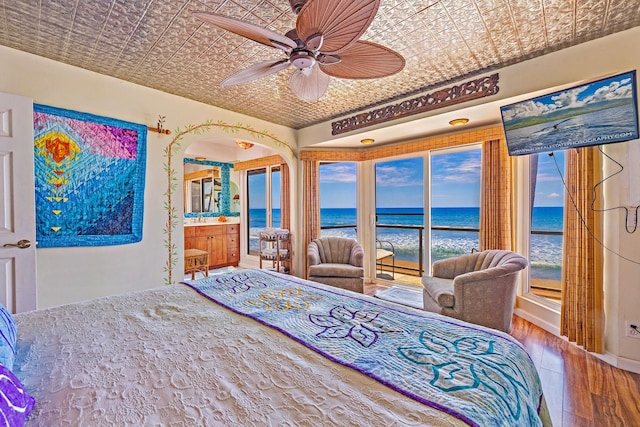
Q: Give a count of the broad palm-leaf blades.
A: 5